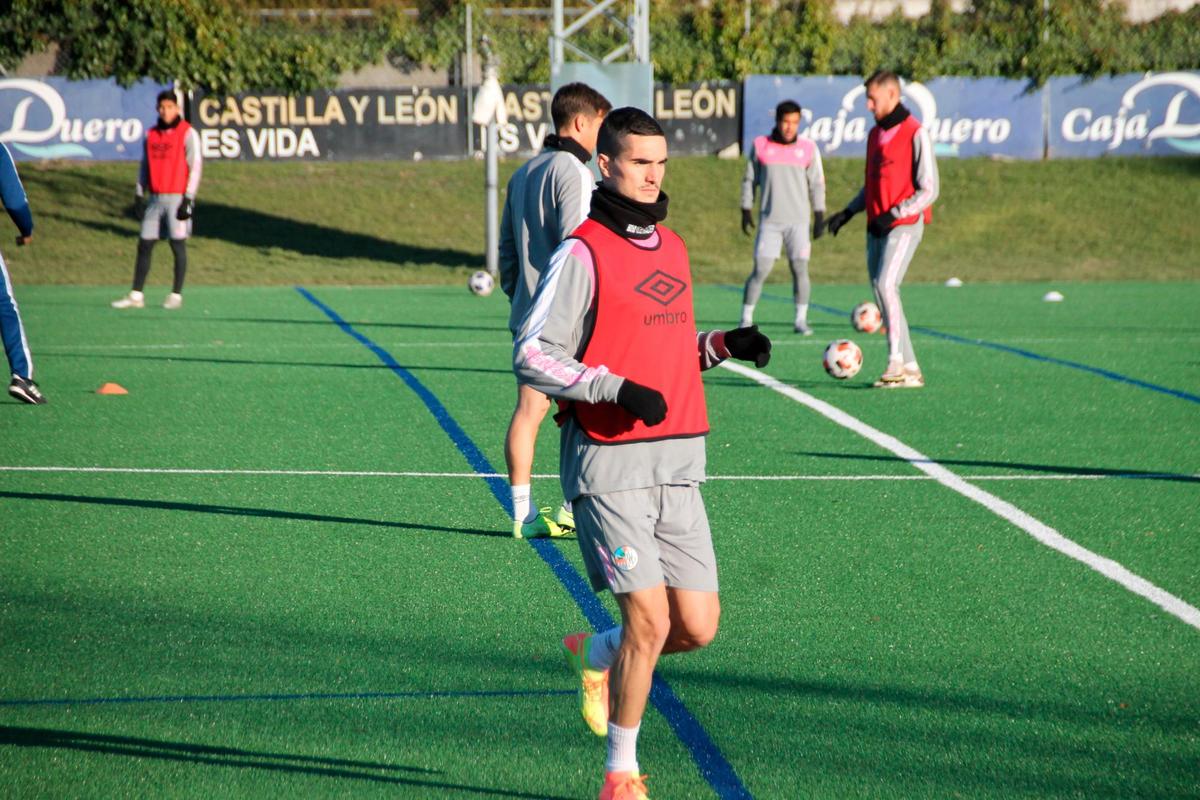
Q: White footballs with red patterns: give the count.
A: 2